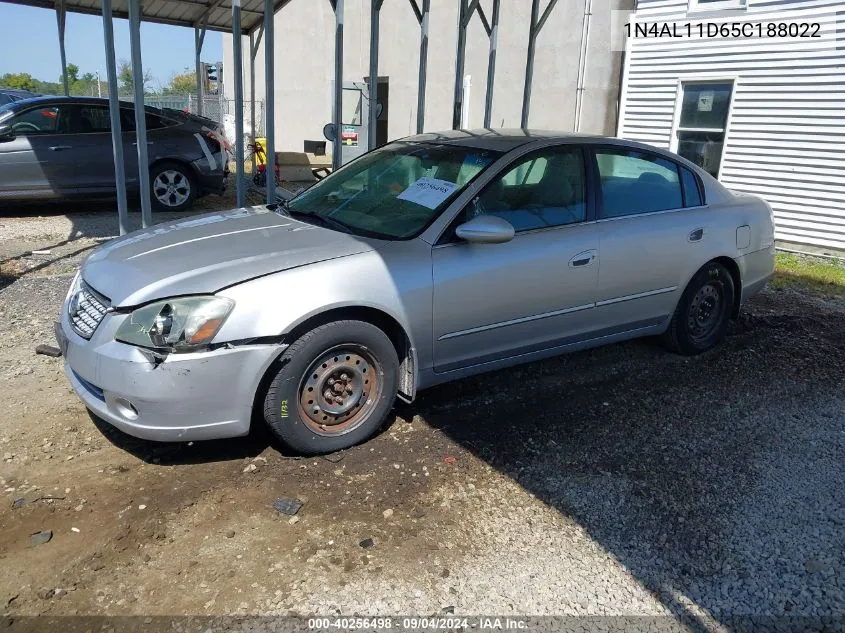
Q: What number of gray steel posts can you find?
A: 13